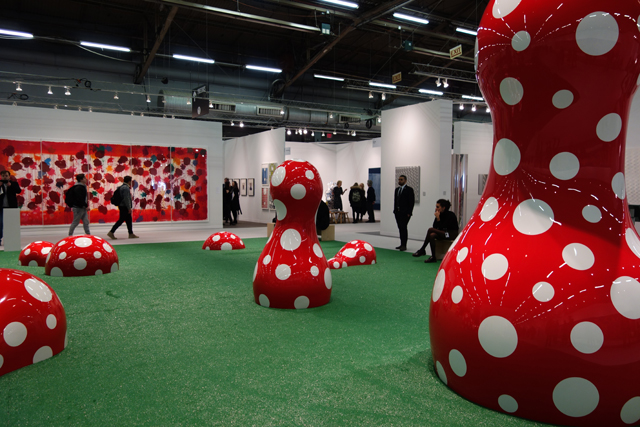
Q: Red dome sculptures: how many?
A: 5